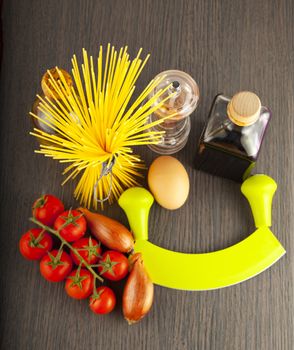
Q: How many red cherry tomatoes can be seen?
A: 8